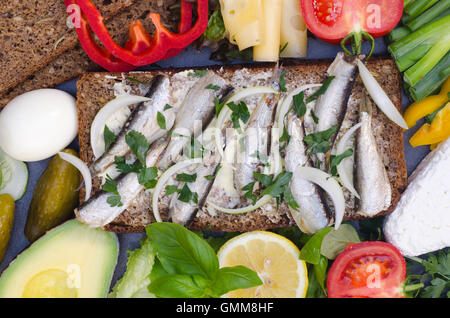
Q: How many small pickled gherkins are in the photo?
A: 2